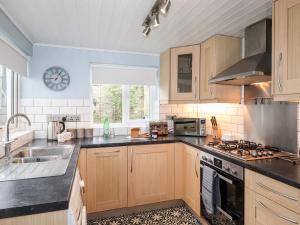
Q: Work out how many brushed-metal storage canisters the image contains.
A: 3